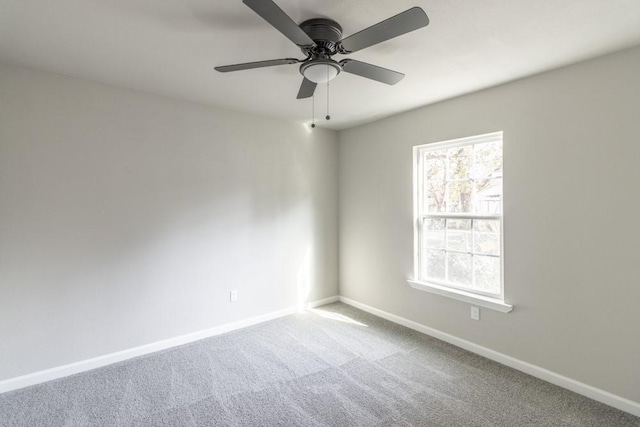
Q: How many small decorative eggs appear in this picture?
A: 0